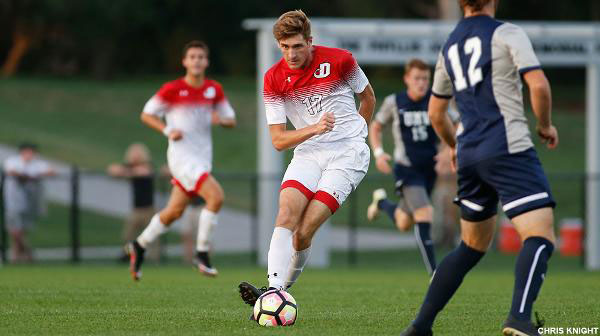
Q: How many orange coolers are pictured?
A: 2